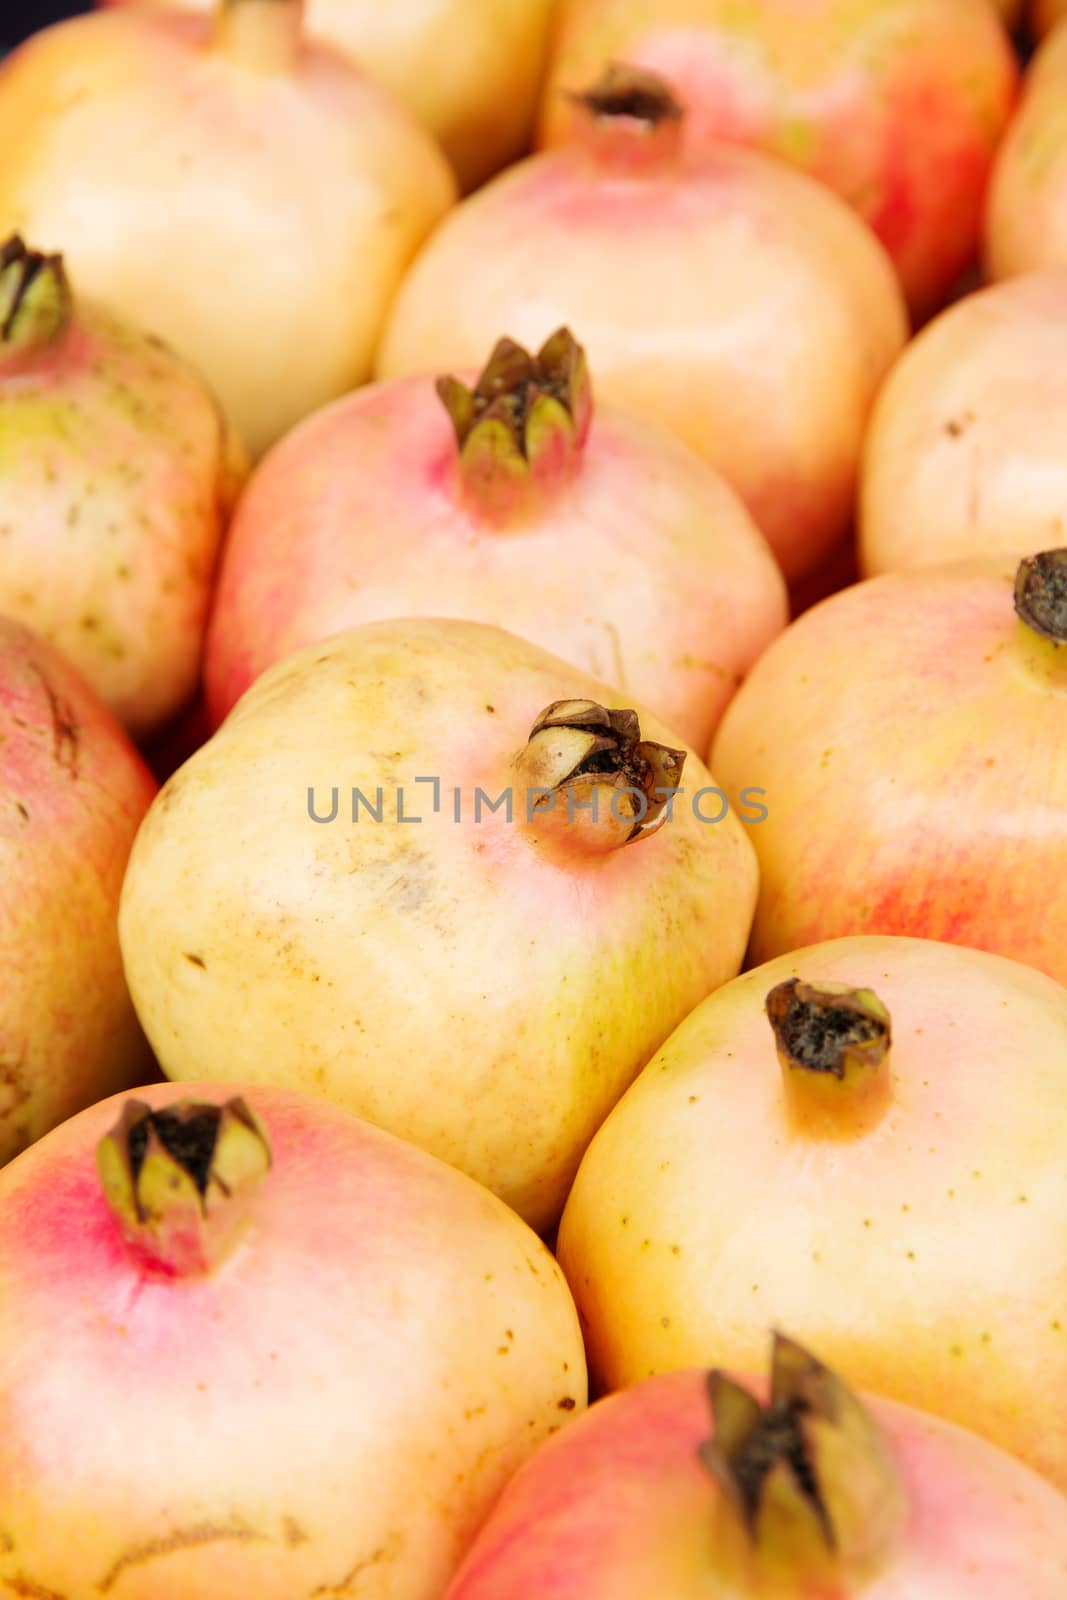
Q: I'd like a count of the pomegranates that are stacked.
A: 14